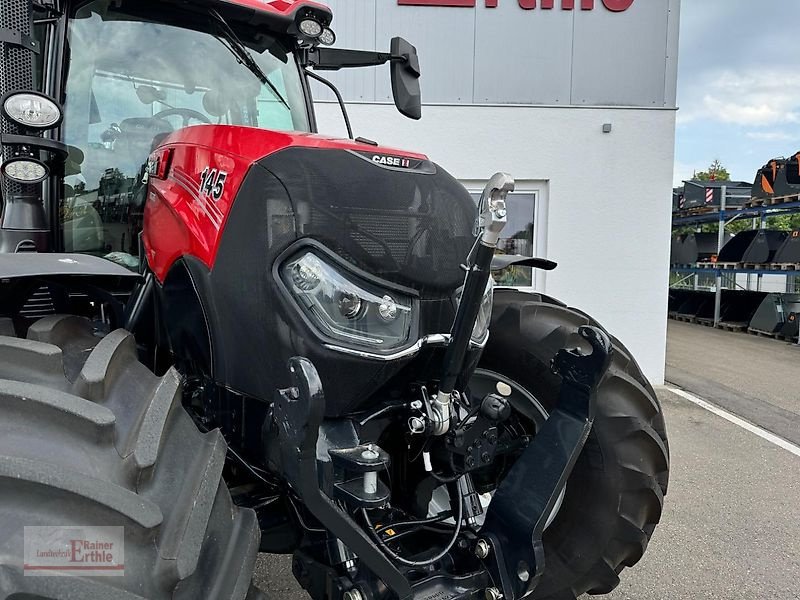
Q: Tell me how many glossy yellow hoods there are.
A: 0